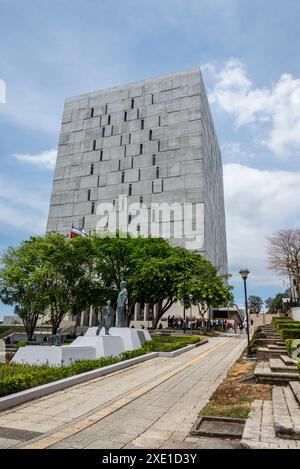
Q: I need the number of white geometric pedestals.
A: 3